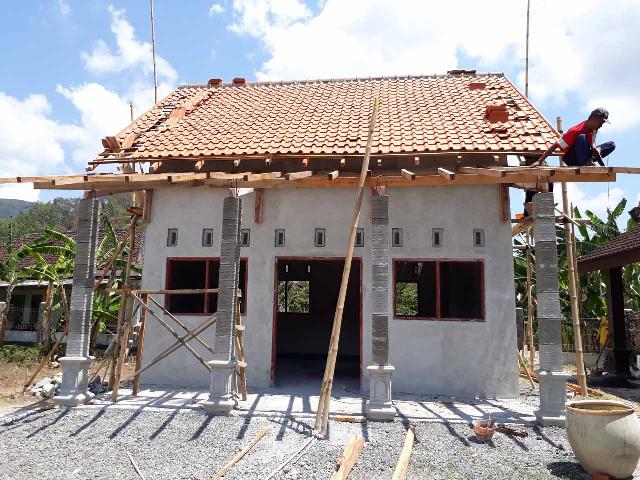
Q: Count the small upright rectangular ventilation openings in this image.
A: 9